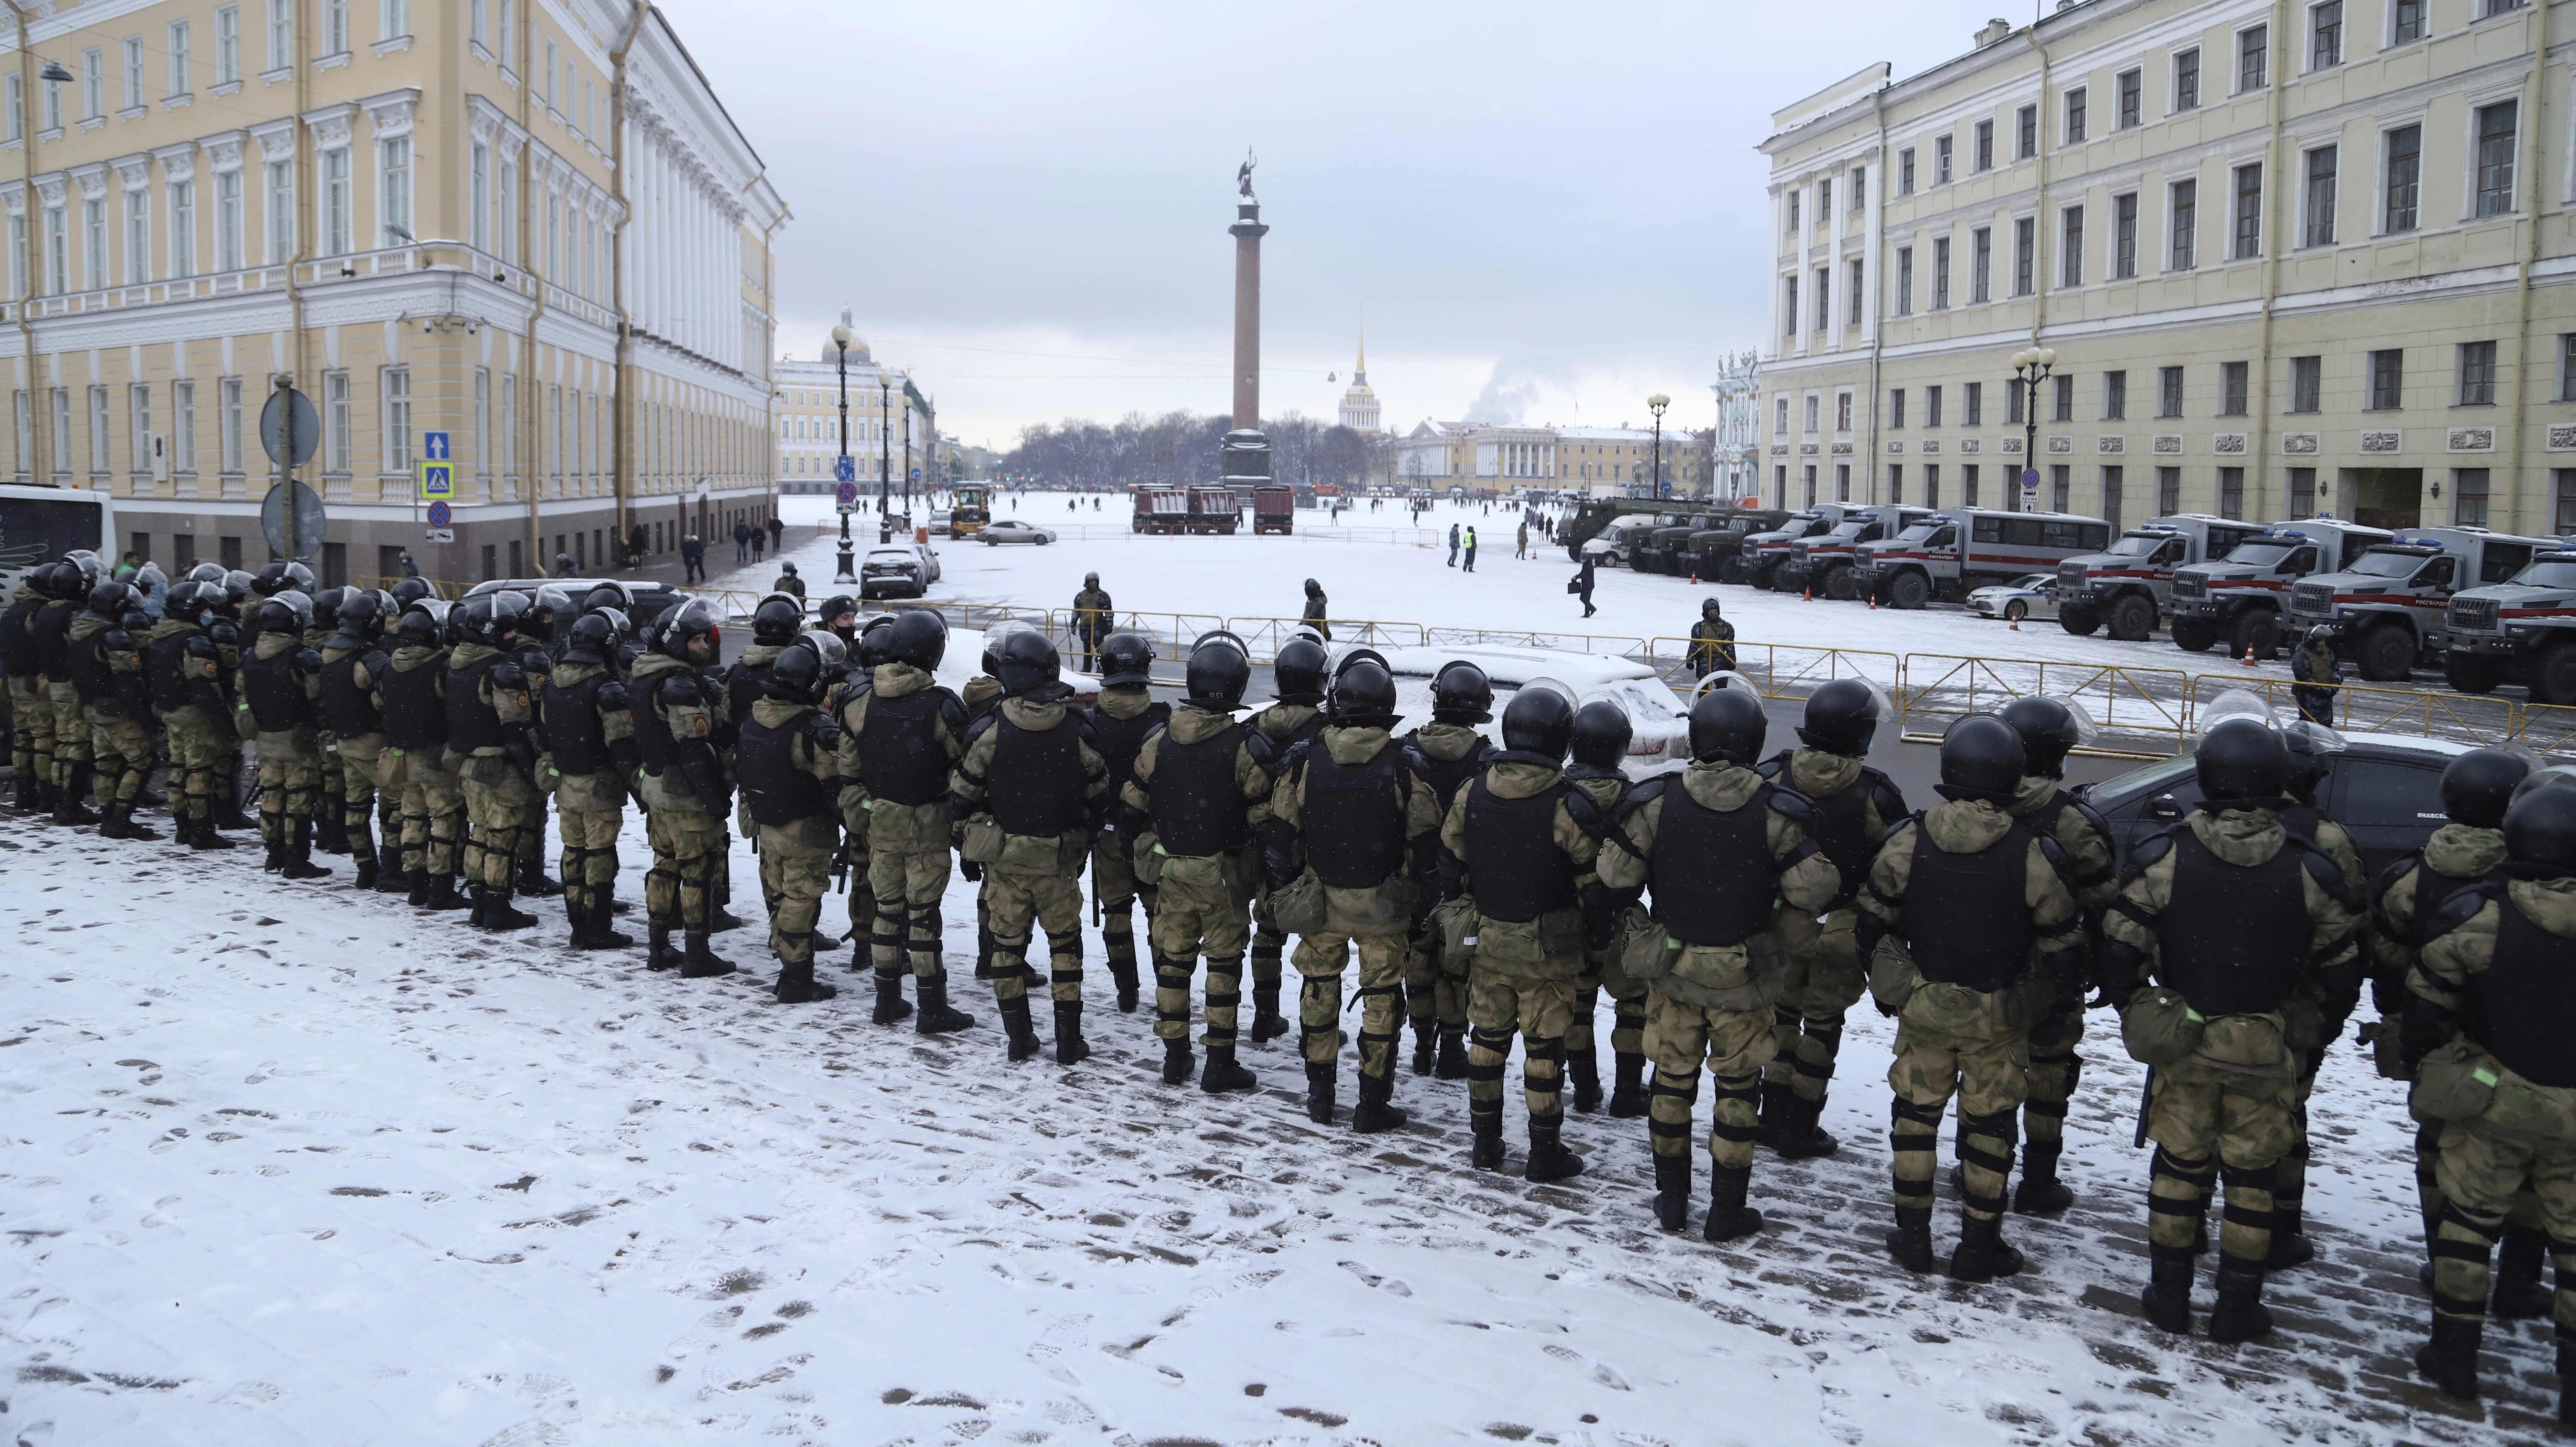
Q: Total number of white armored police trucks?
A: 7